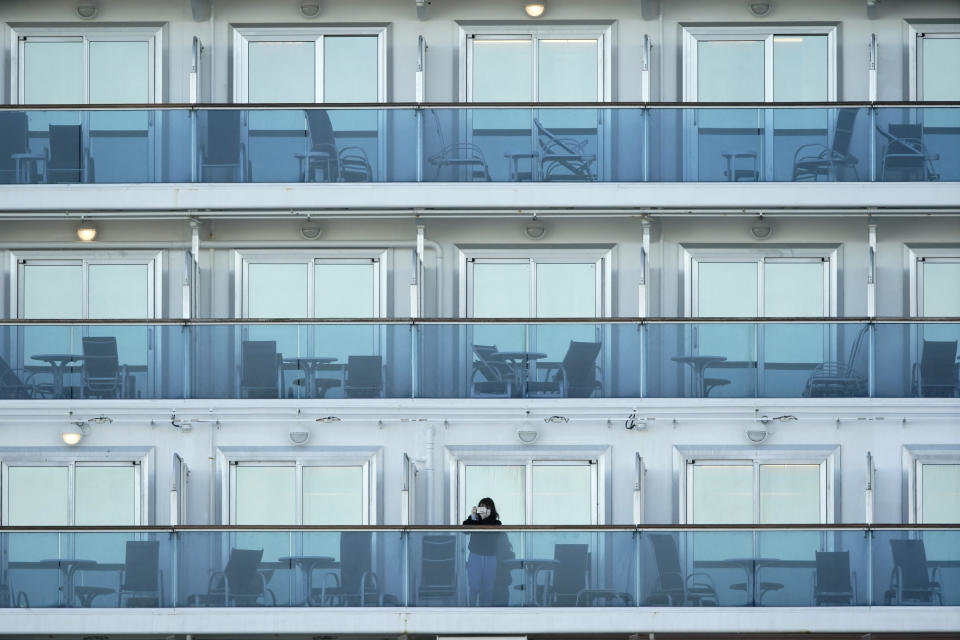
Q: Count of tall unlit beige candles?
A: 0